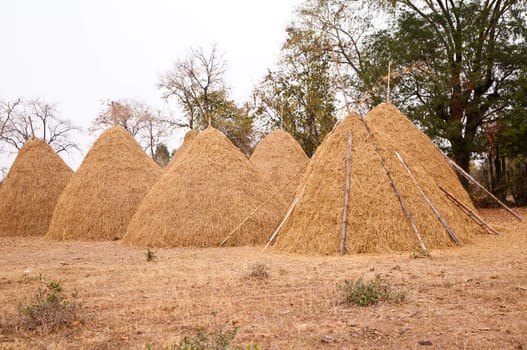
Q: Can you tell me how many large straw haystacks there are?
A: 7